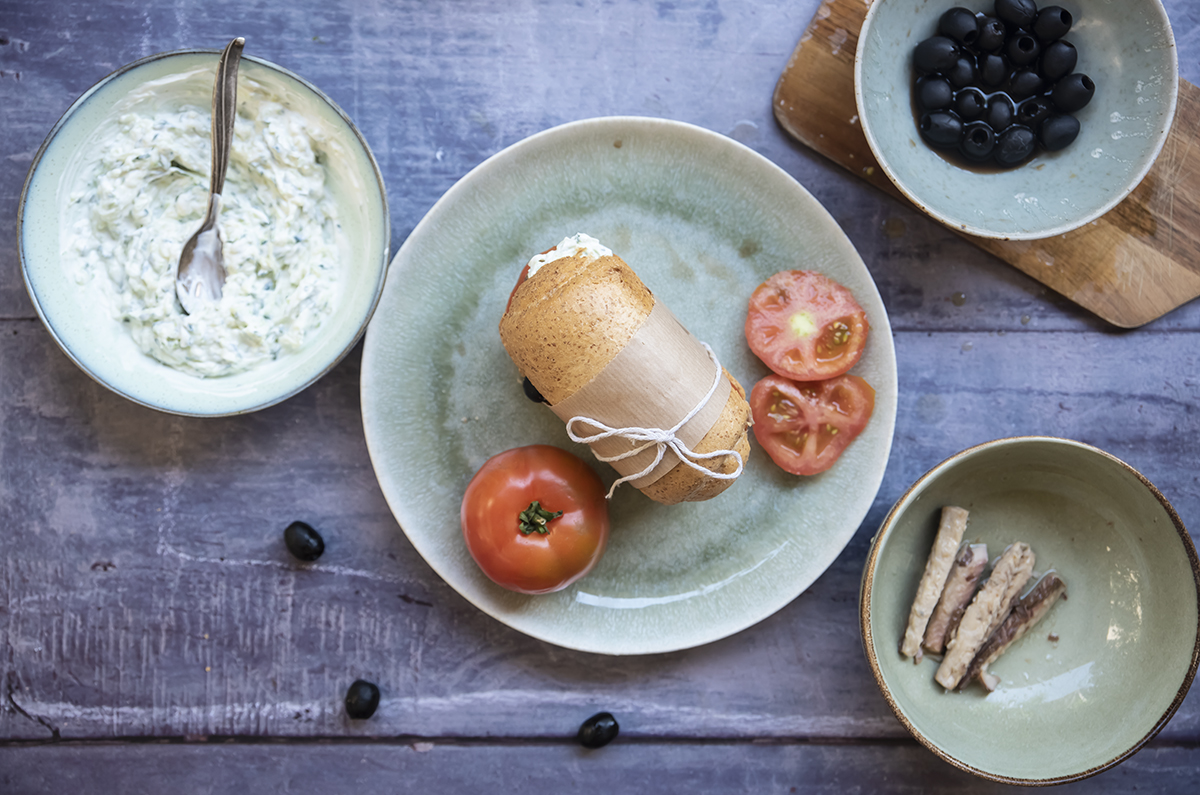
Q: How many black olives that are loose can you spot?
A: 3